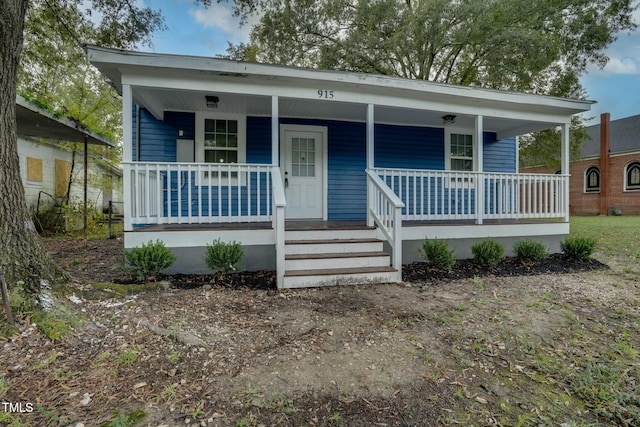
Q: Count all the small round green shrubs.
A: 6